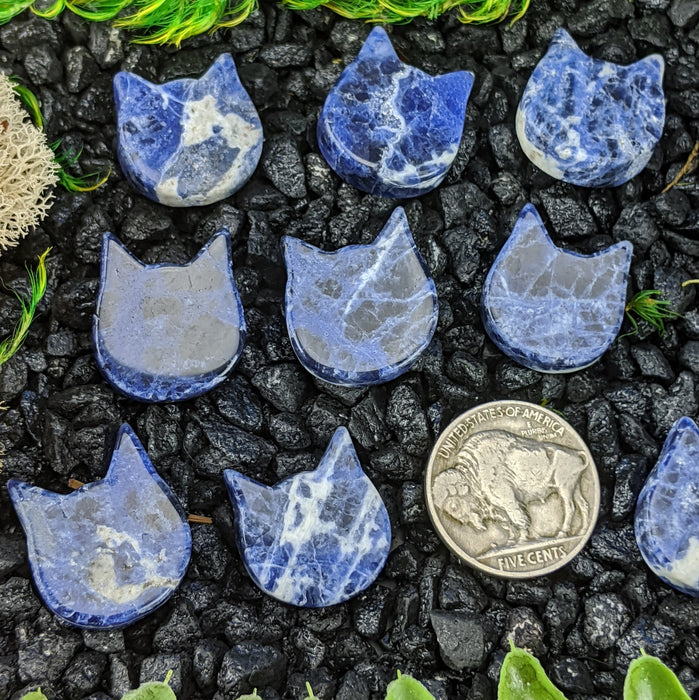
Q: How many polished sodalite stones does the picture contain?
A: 9